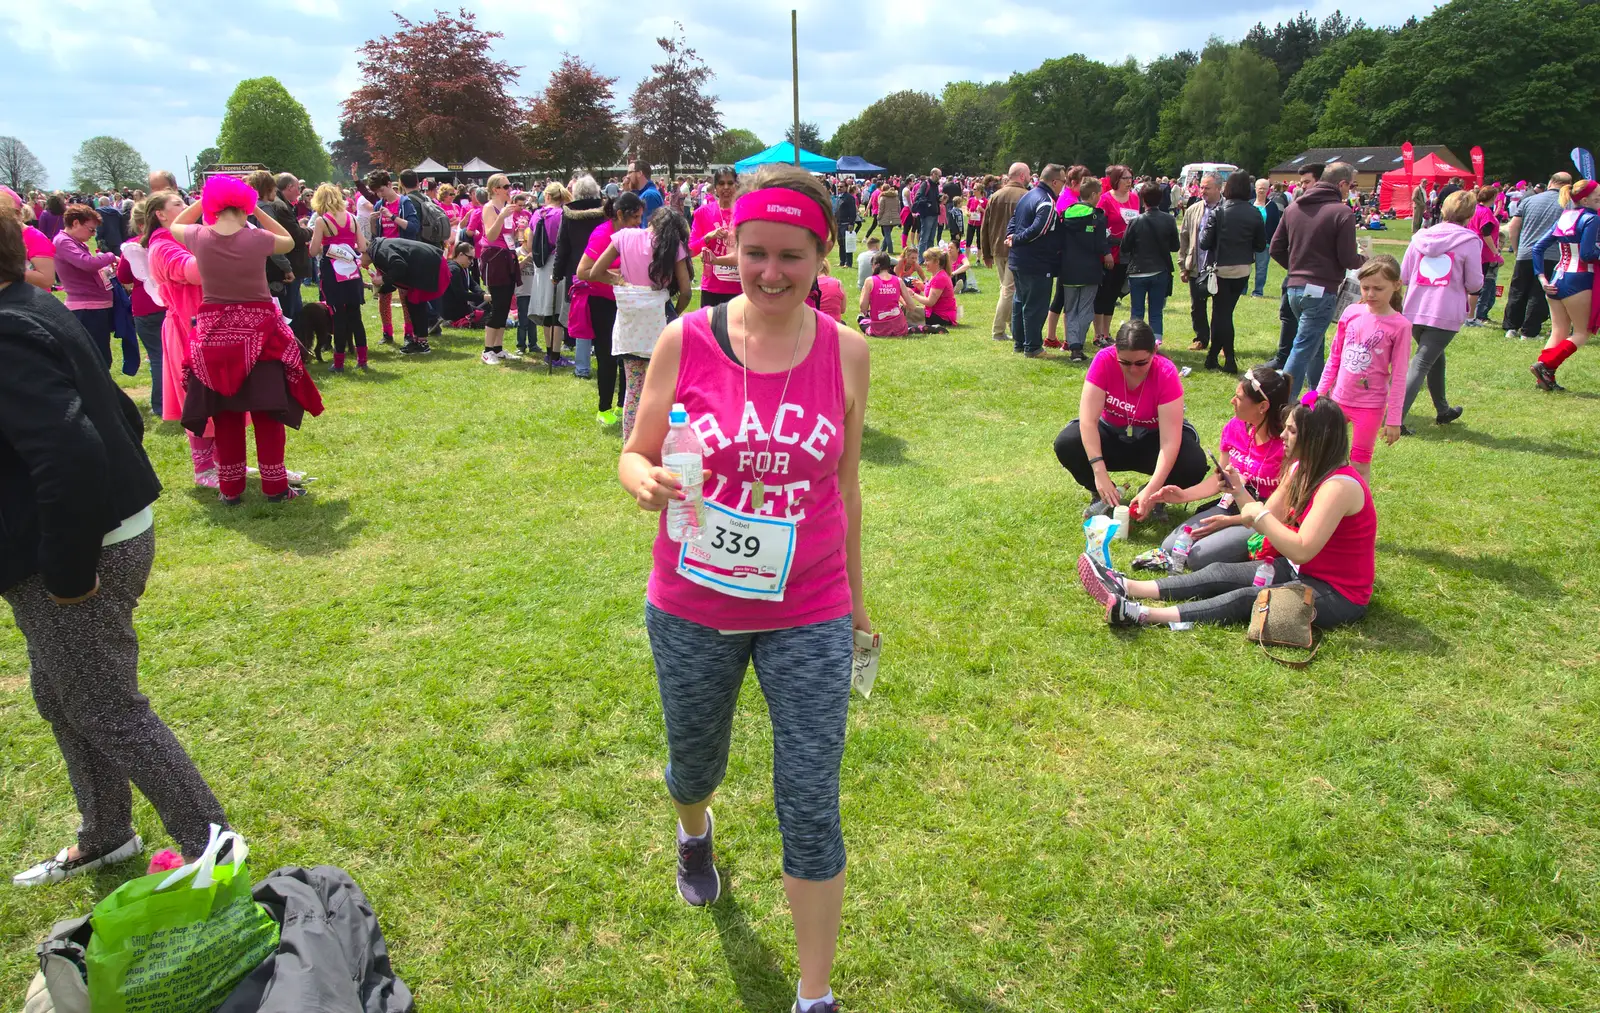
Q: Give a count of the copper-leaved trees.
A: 3